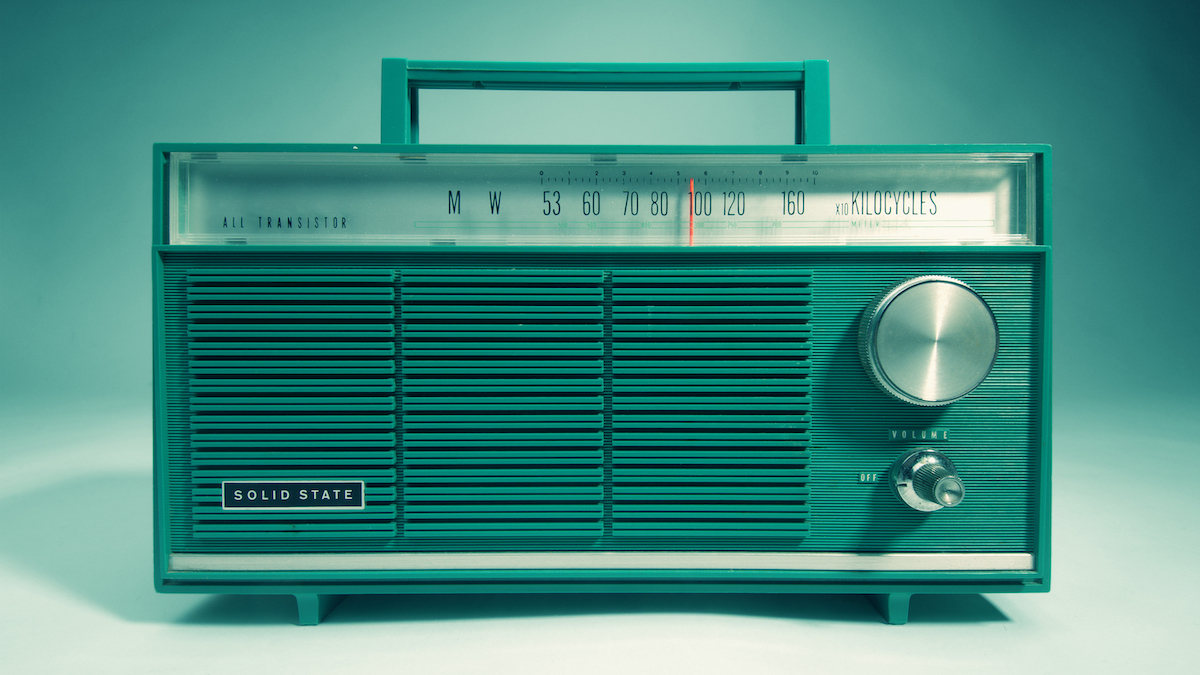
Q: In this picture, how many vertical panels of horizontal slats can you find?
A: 3